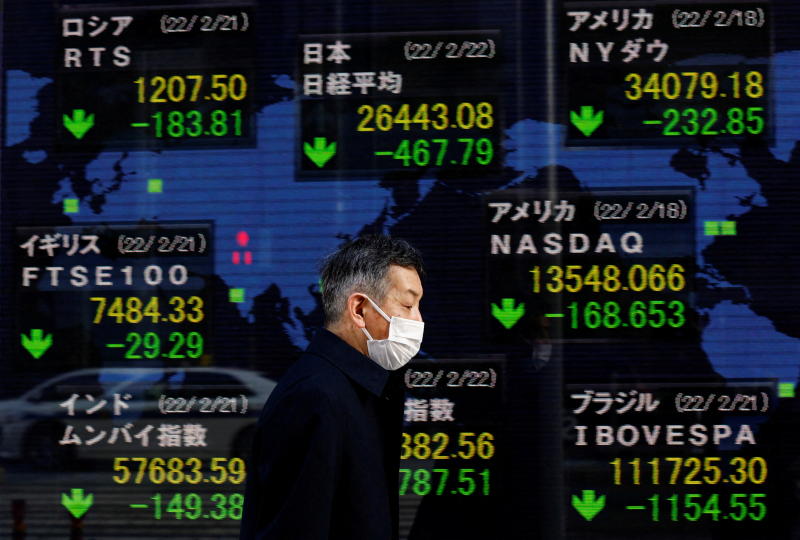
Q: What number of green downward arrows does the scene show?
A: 7